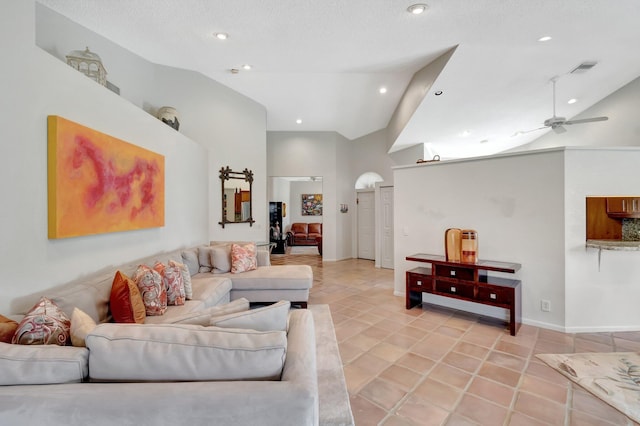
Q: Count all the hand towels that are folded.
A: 0